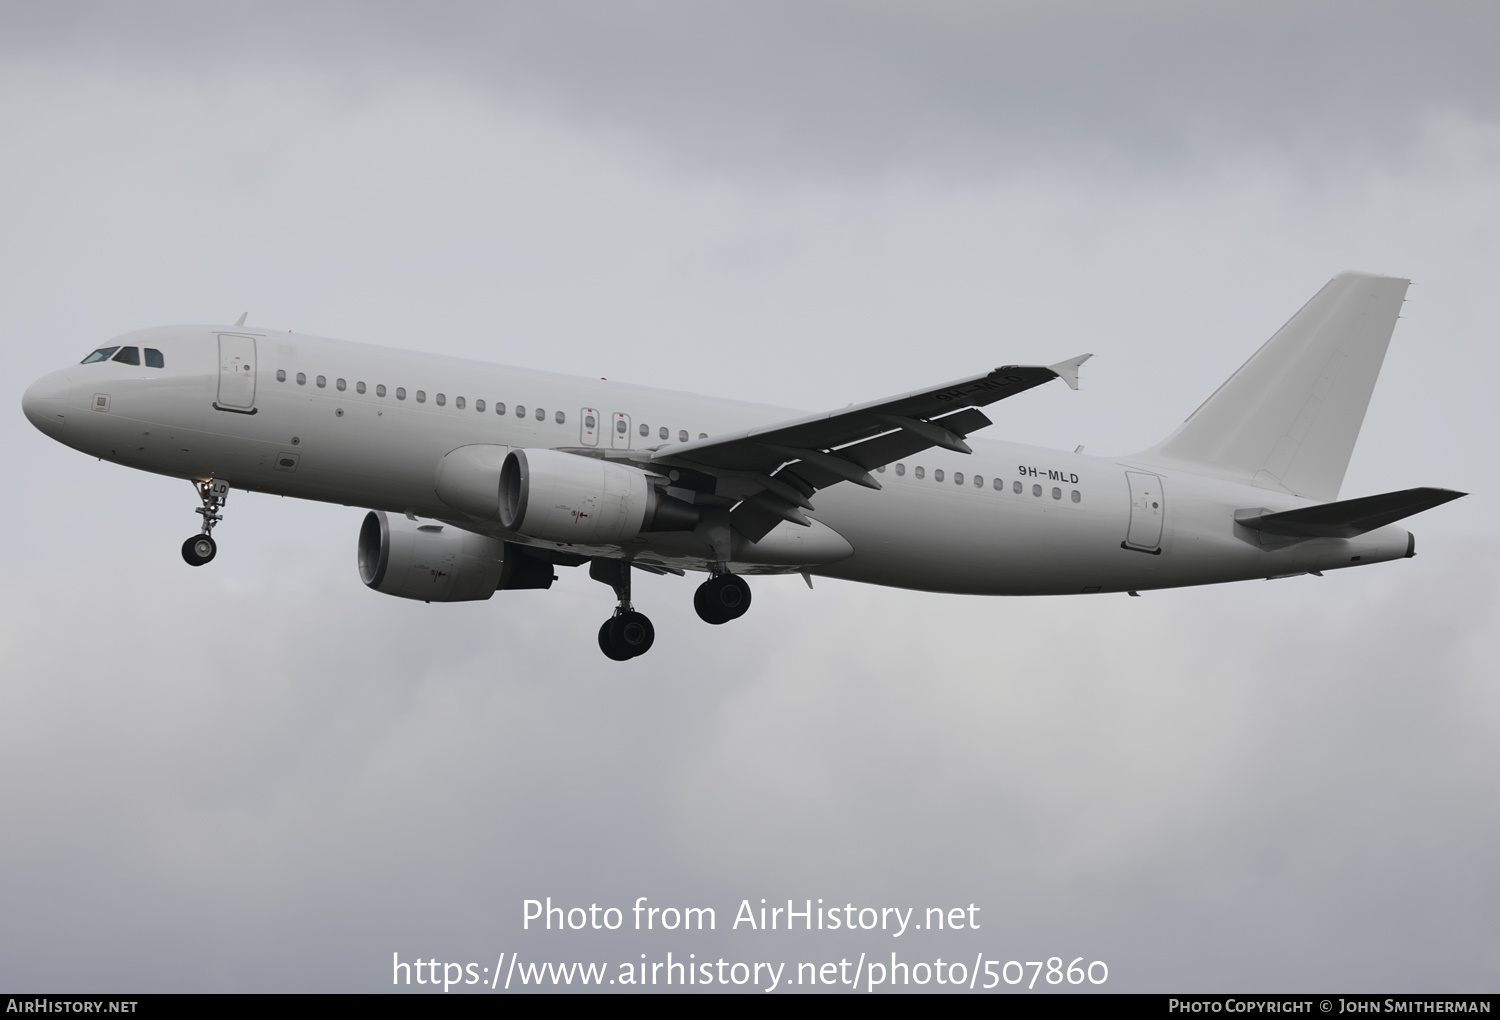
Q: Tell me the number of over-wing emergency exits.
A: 2